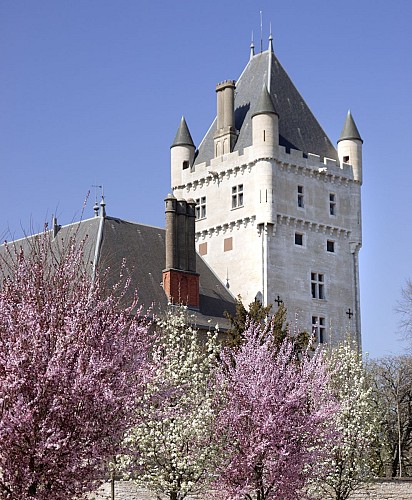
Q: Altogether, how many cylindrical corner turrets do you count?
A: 3